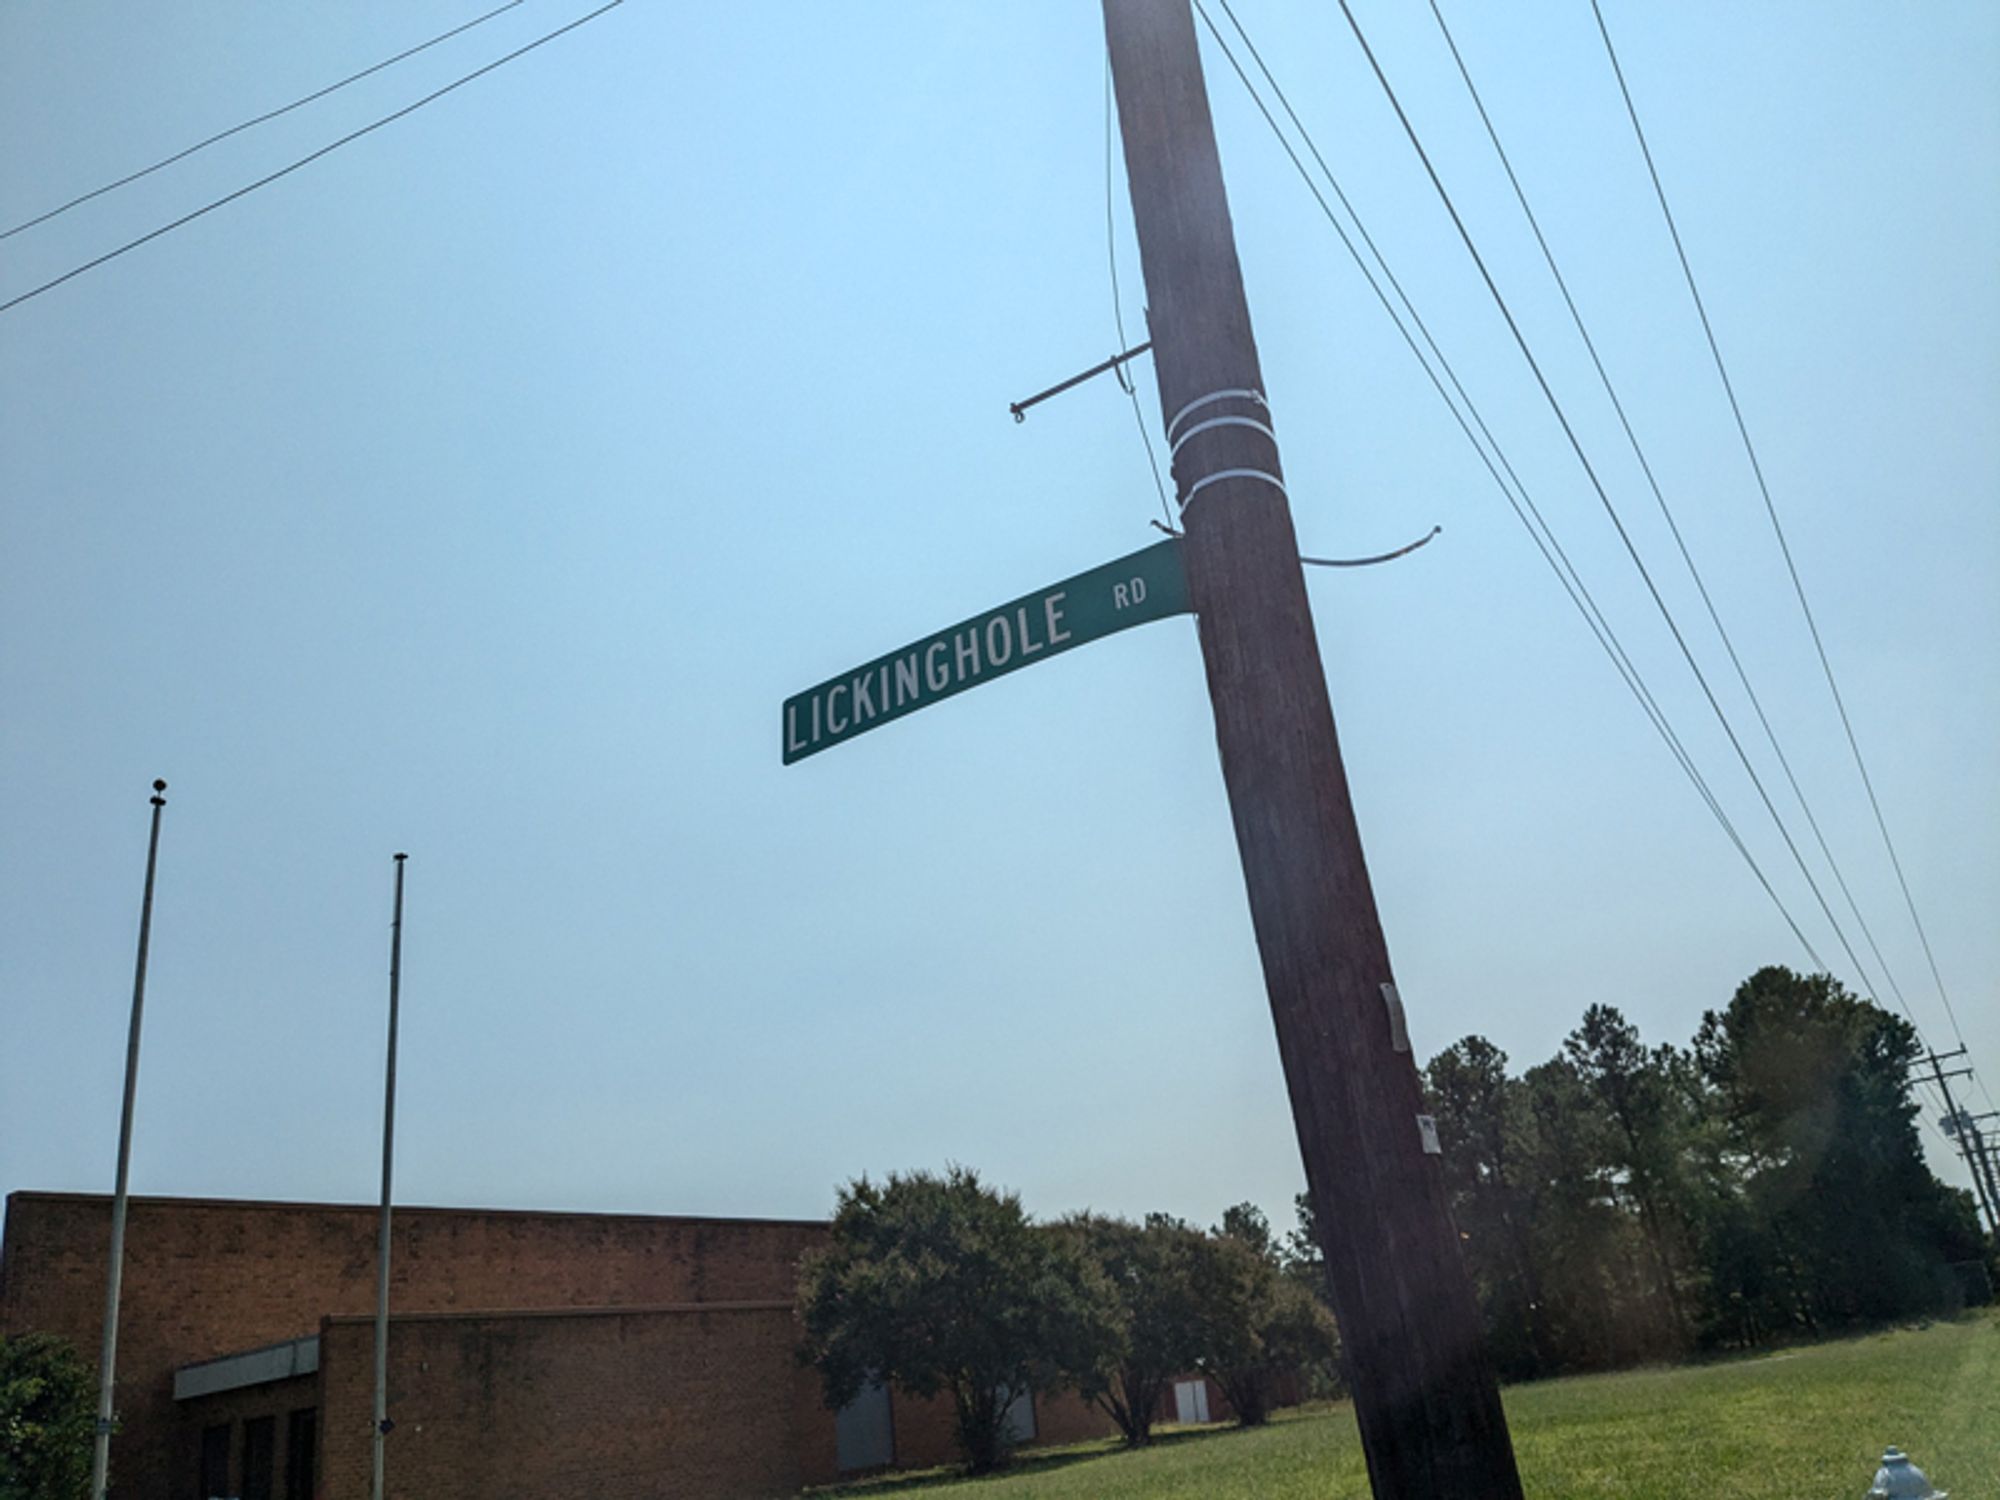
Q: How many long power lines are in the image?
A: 7